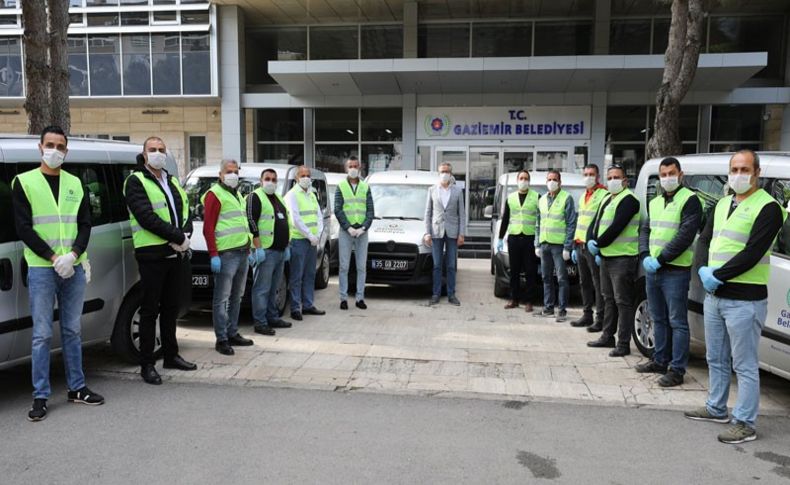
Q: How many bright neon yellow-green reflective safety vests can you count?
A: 12